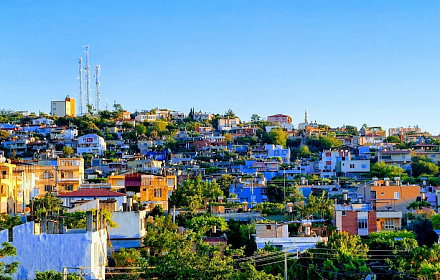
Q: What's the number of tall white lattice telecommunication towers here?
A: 3